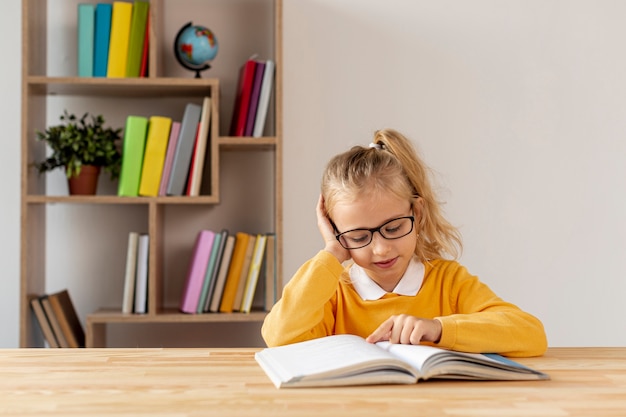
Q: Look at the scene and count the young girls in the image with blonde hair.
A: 1